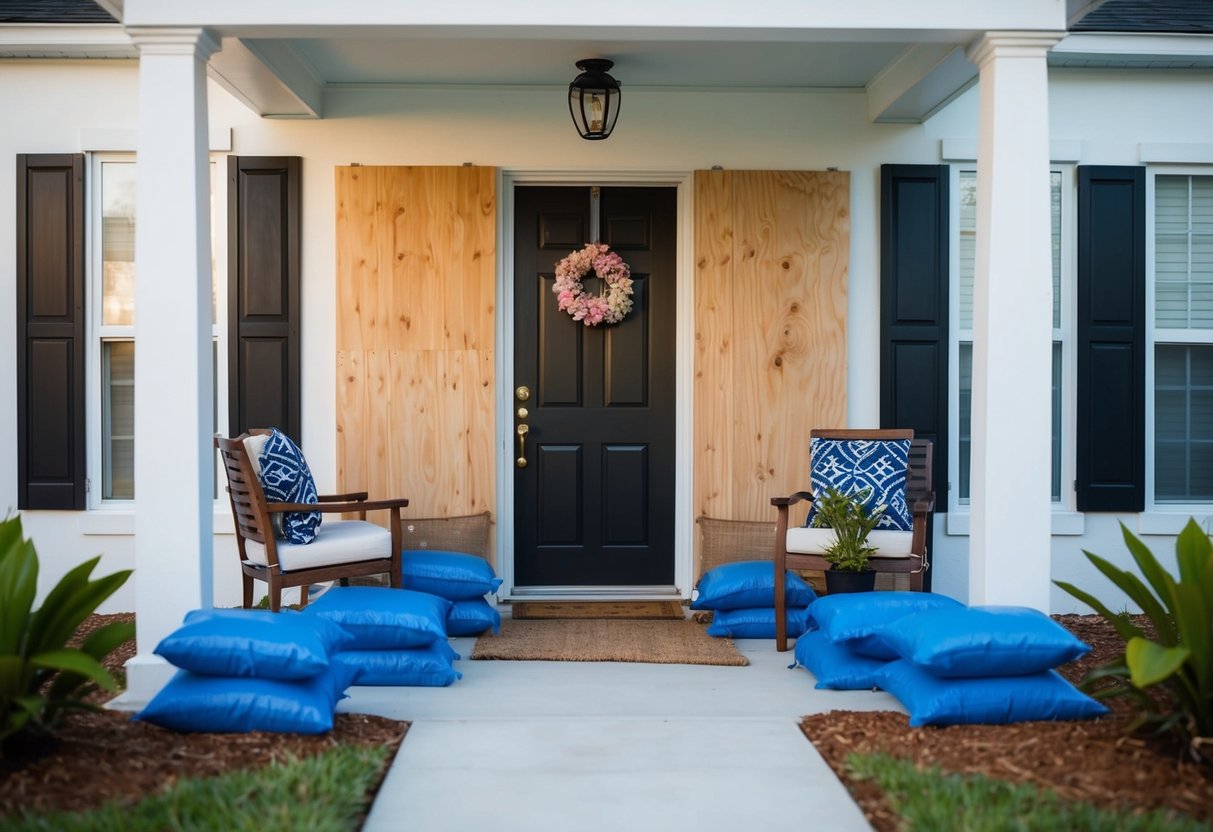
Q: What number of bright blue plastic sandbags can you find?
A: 12